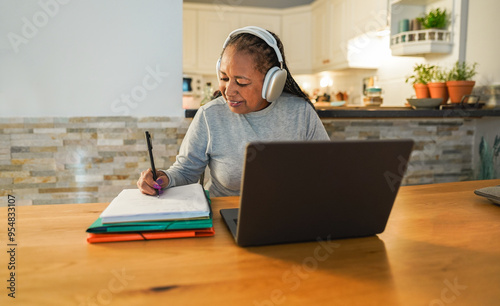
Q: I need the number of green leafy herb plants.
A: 4